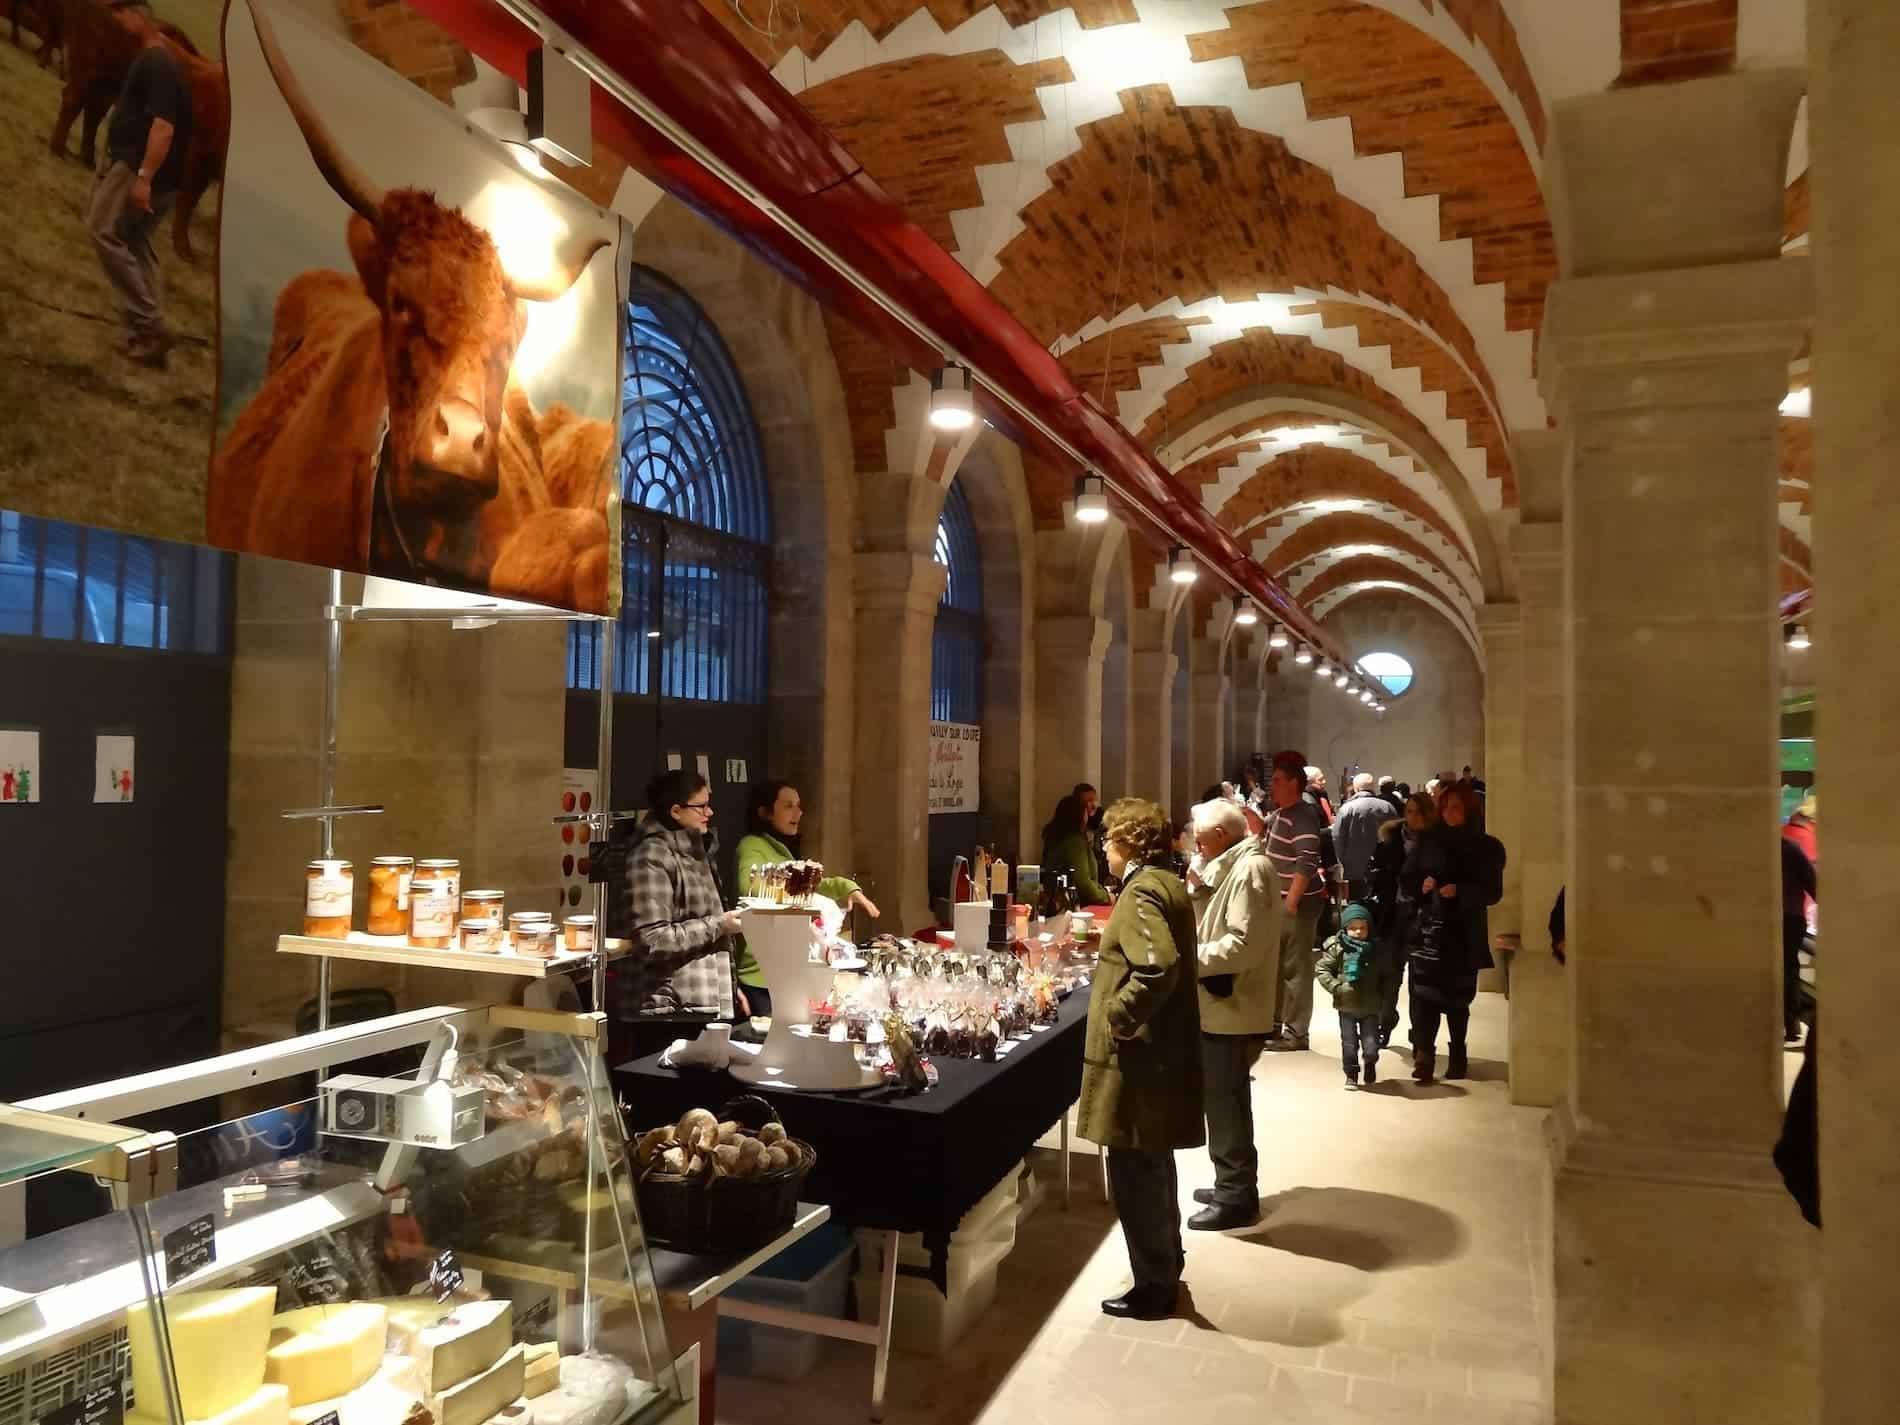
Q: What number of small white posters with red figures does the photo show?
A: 2